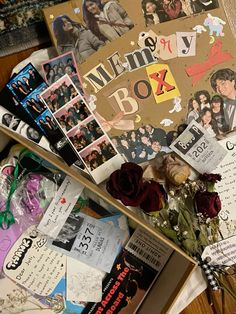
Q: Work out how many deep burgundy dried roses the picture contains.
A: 3